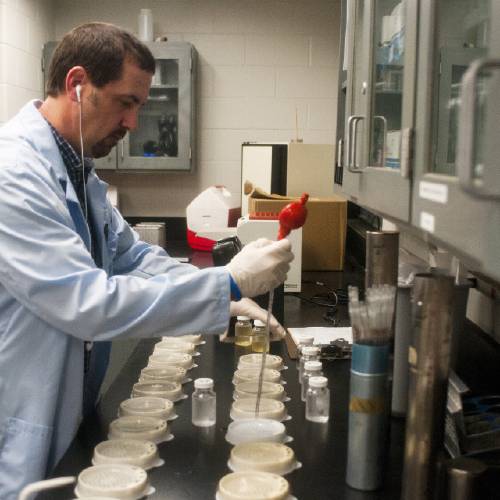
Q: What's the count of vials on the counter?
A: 7